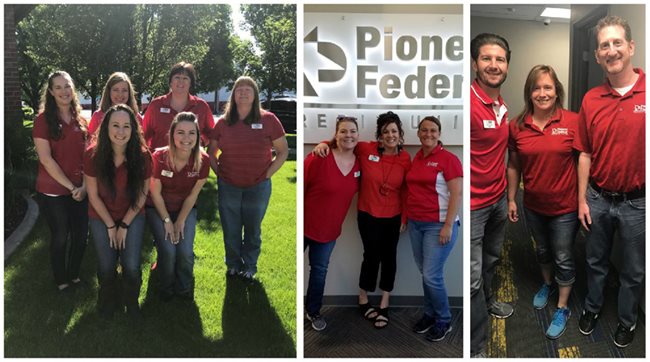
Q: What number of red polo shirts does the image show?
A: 10